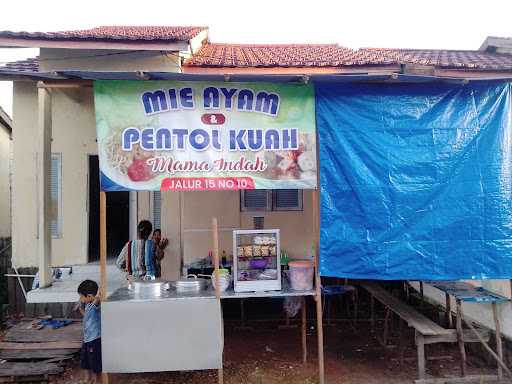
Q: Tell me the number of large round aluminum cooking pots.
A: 2